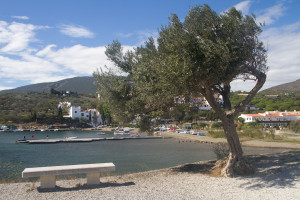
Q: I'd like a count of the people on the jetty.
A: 3